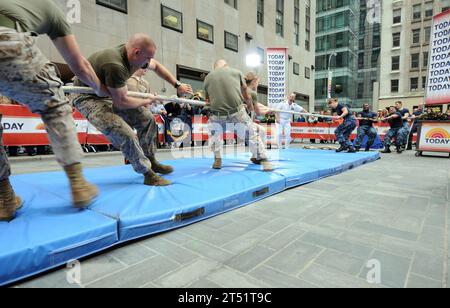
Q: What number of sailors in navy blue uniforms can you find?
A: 5